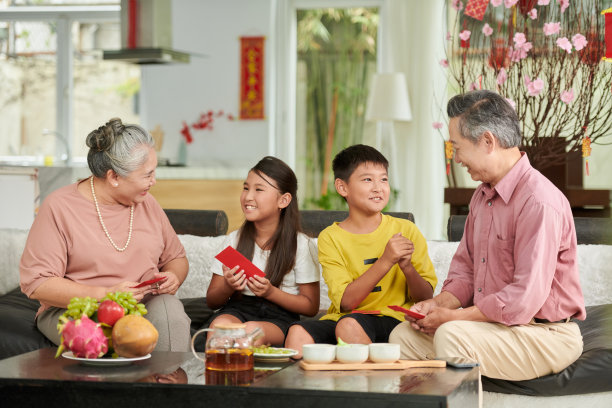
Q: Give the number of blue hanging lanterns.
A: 0